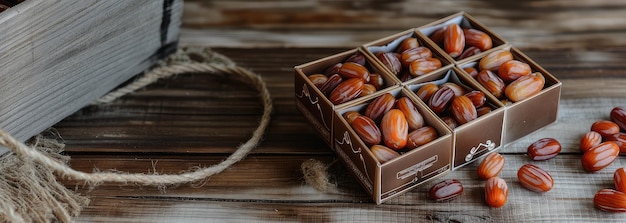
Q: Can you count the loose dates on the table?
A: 12